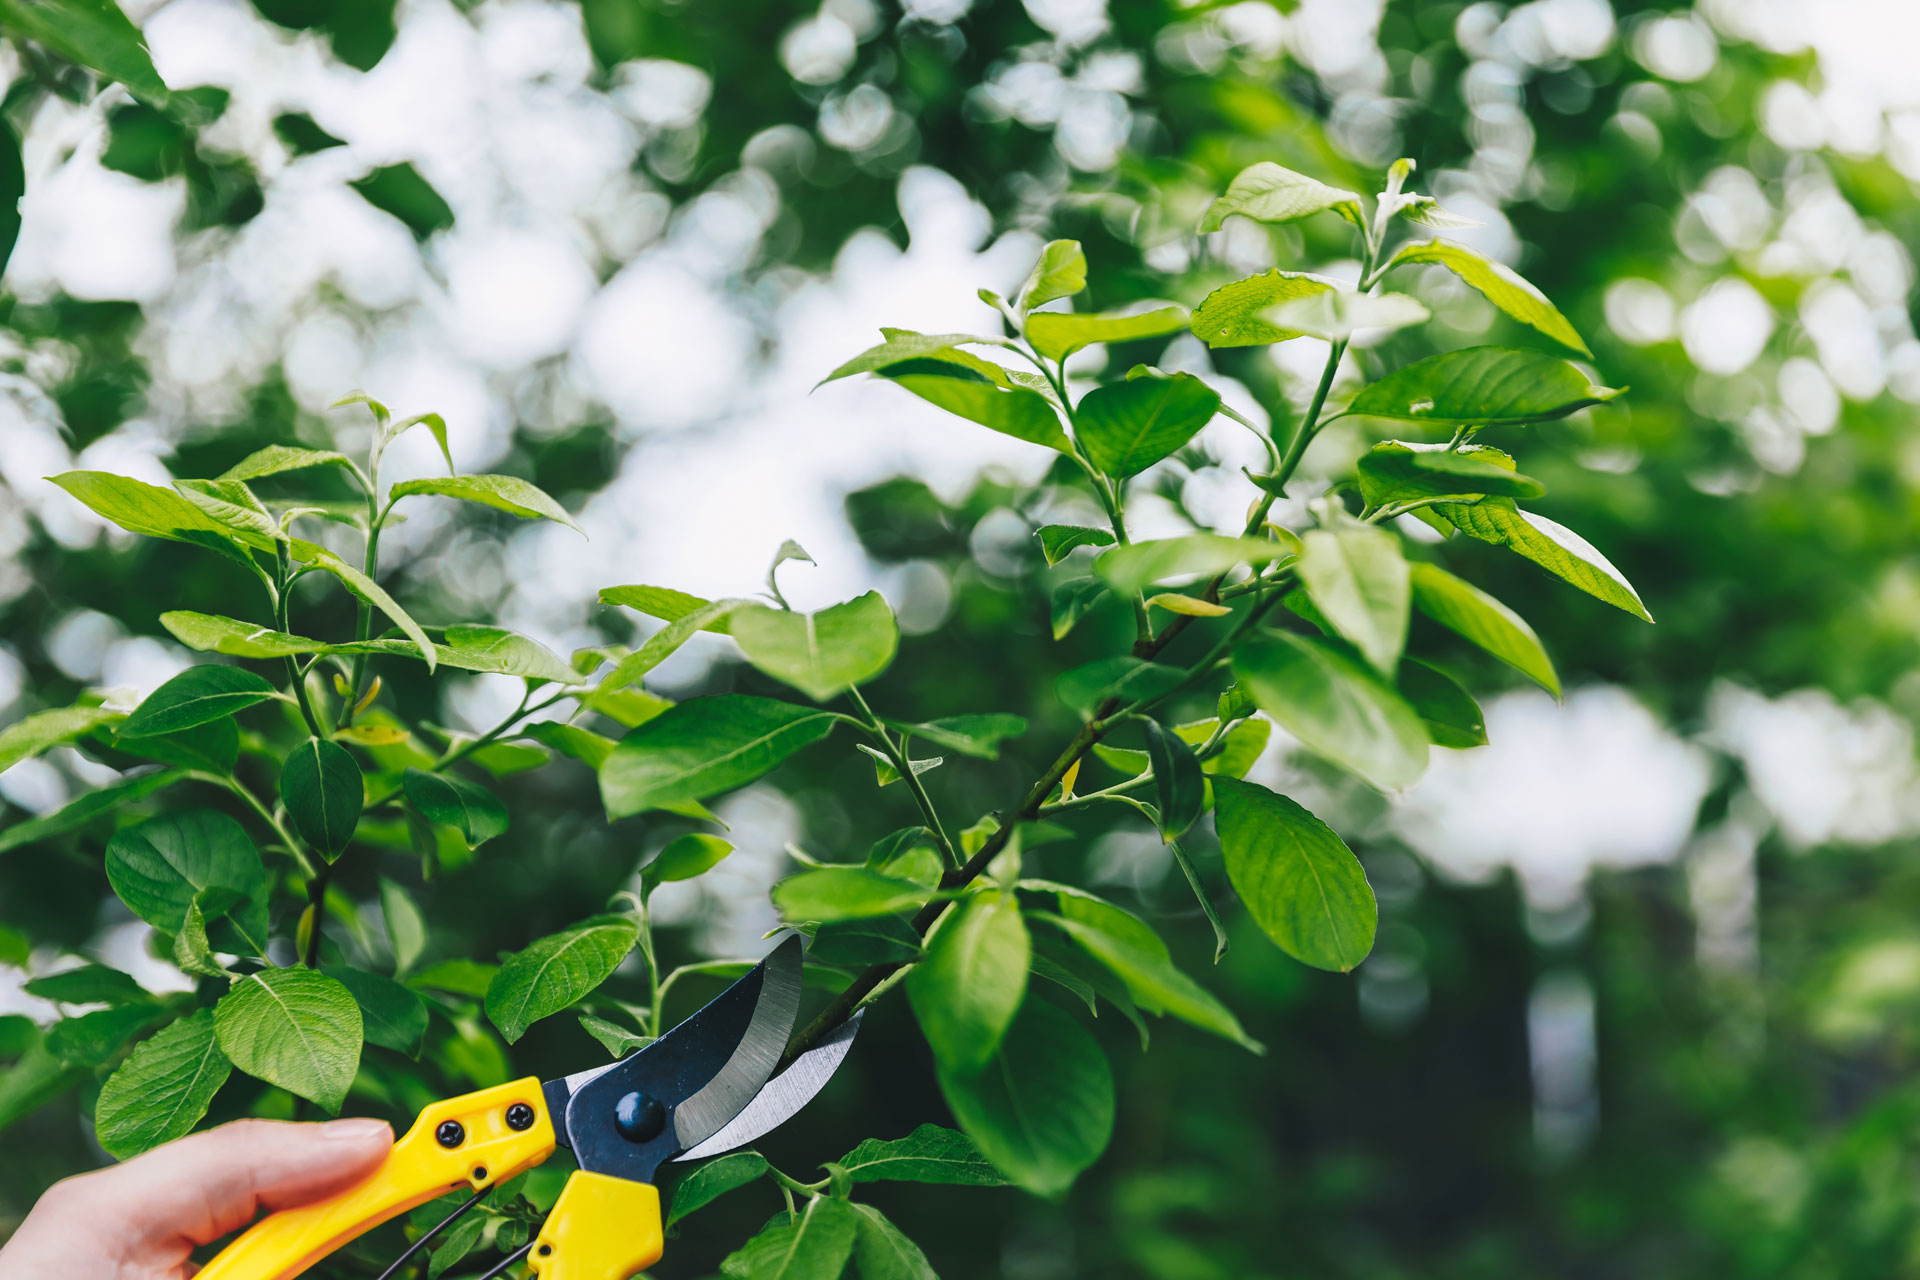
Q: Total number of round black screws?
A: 2